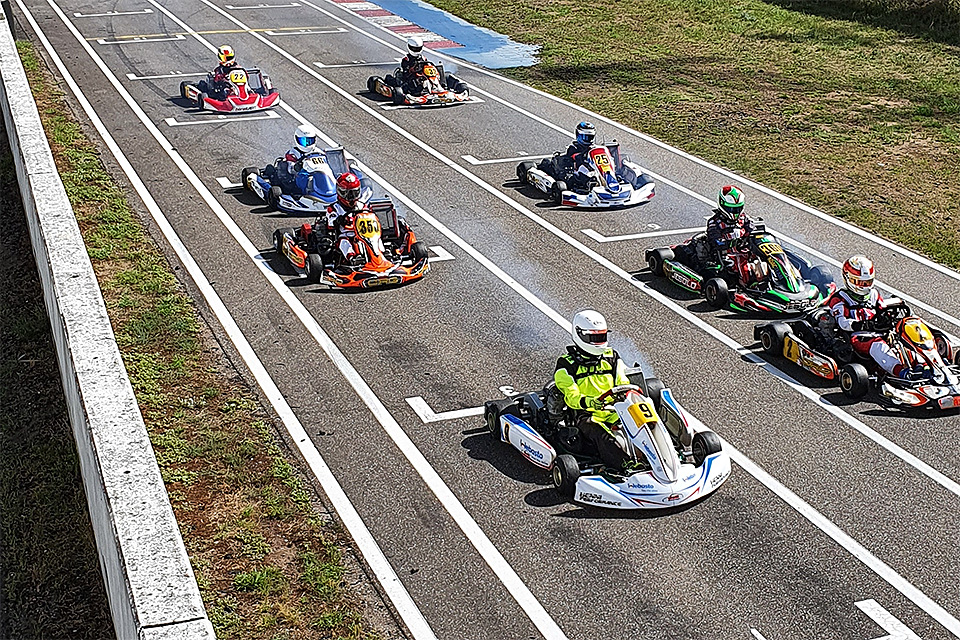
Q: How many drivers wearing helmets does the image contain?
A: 8